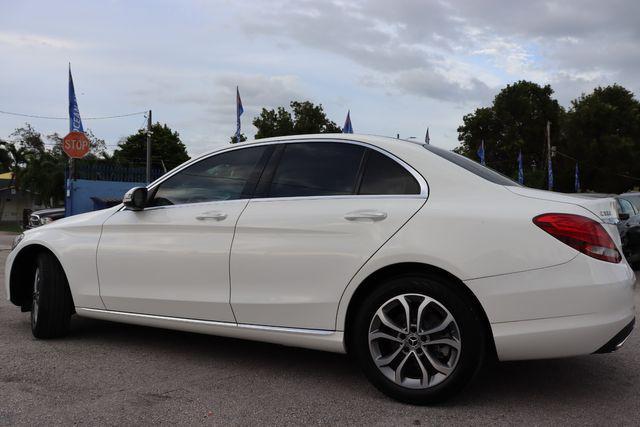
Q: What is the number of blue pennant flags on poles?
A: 8